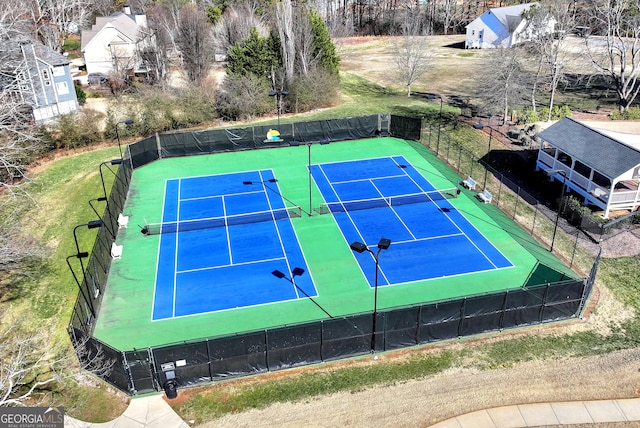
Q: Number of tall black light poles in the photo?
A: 9